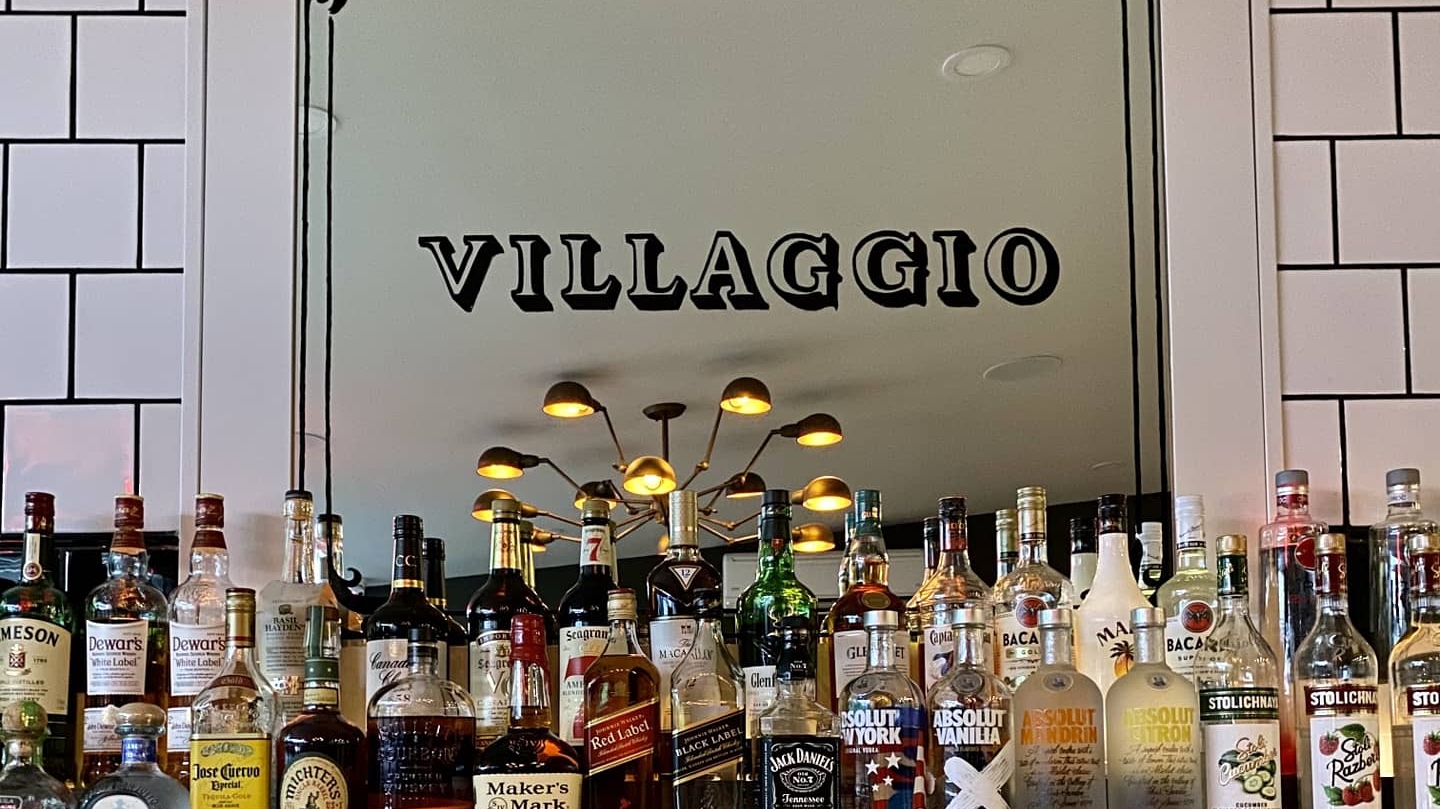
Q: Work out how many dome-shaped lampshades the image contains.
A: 12